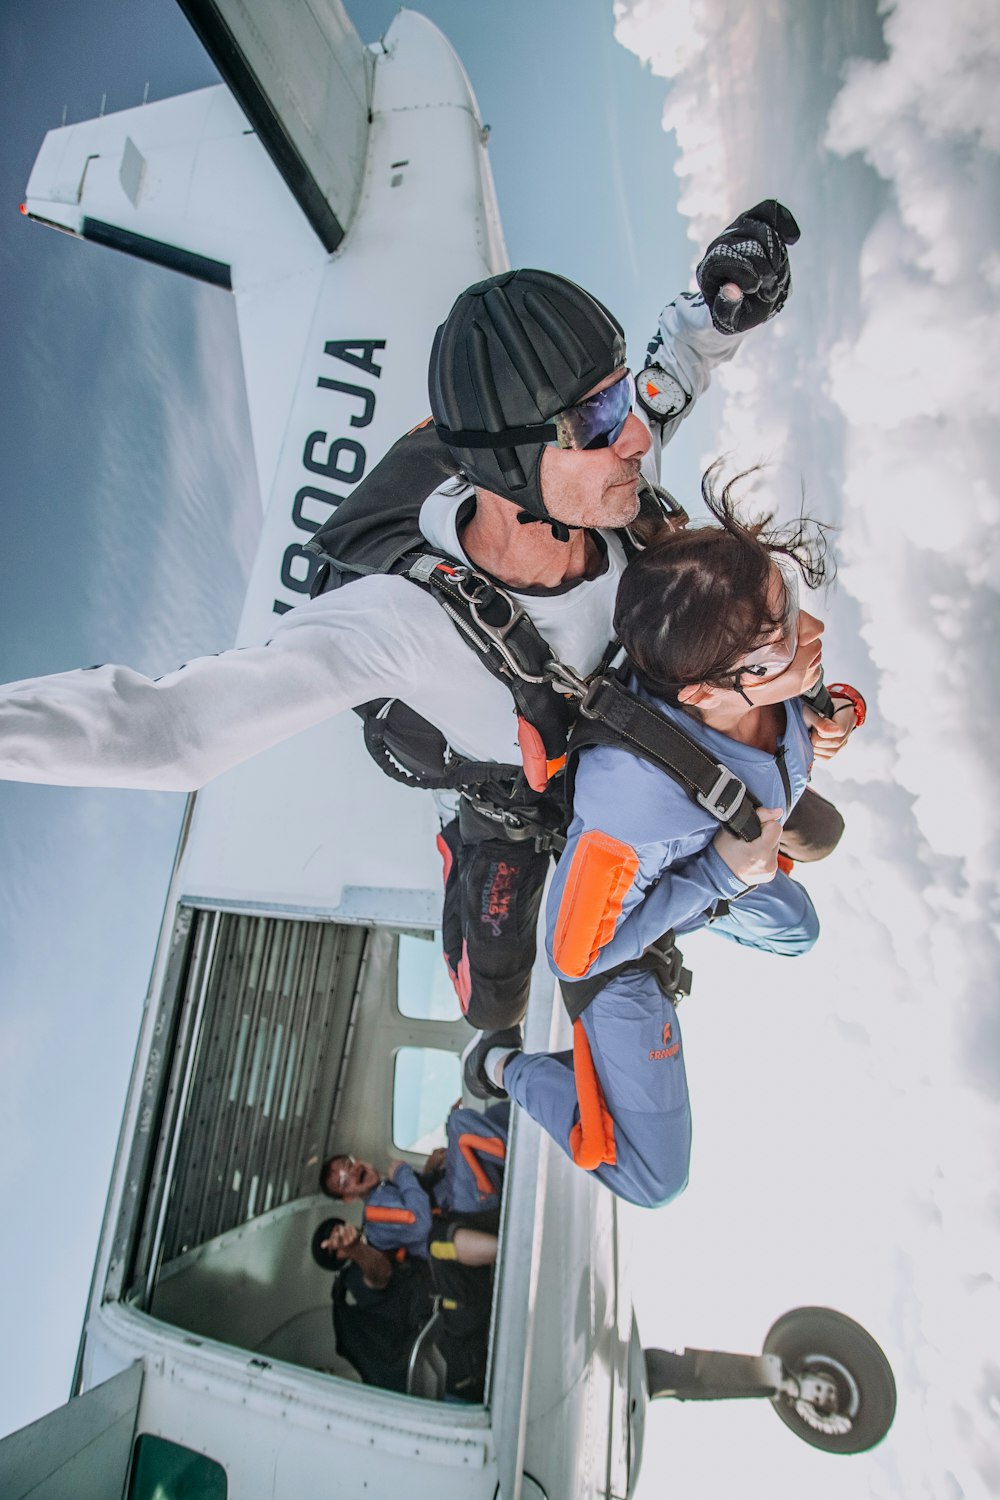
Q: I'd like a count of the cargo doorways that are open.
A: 1